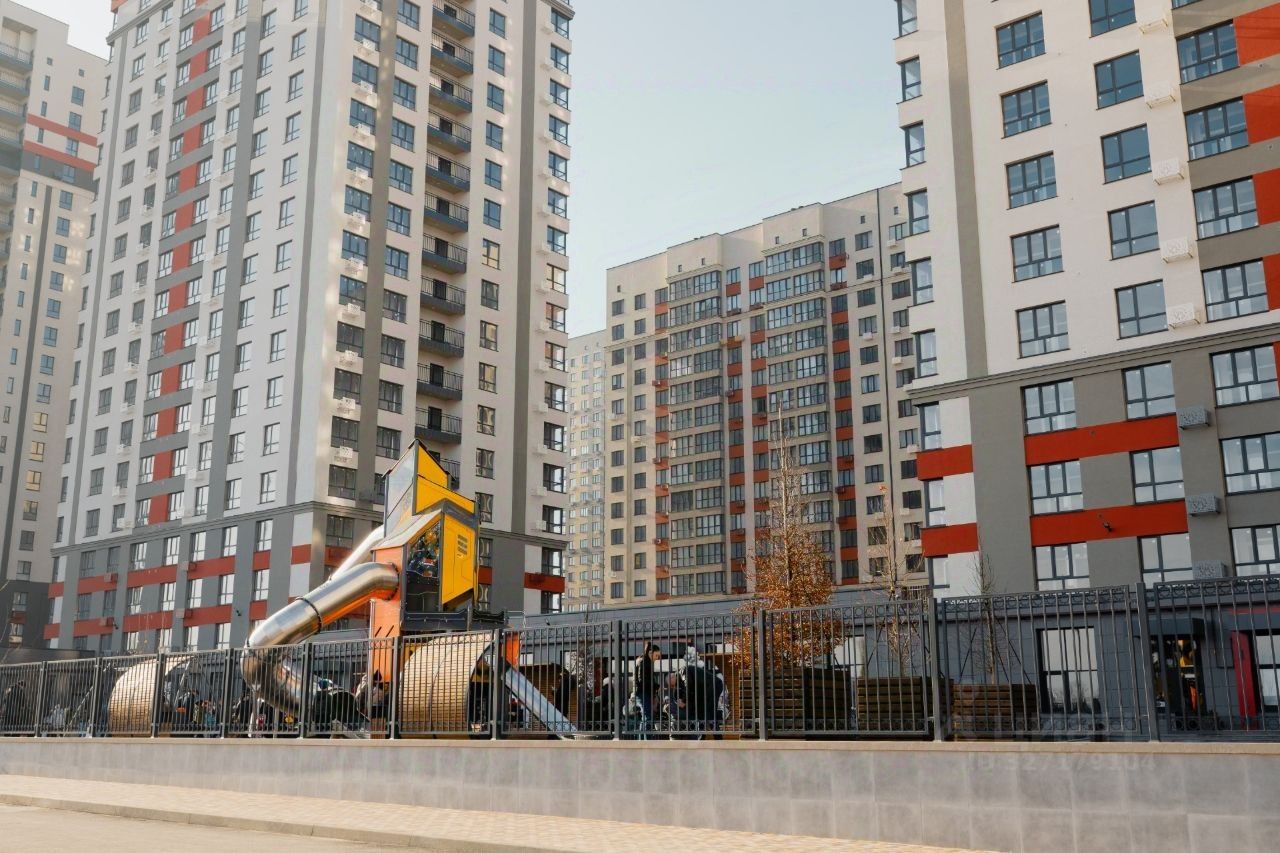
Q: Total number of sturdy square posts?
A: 11